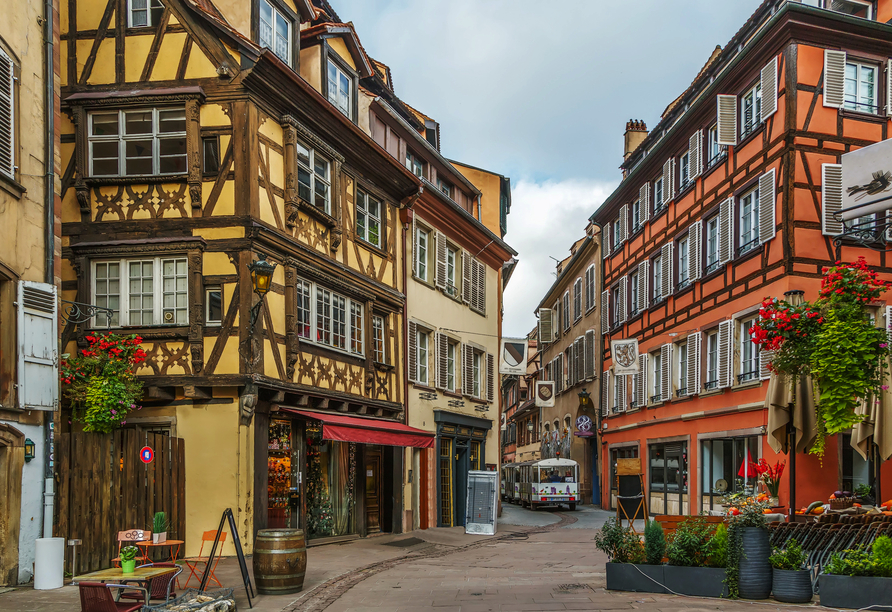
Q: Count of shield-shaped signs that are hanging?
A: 3